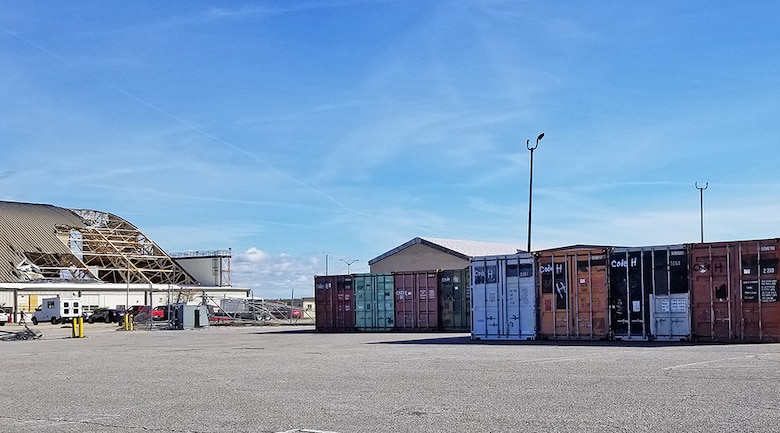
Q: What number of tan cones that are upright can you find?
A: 0